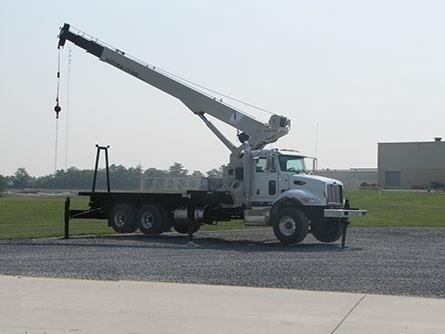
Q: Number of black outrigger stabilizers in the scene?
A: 3